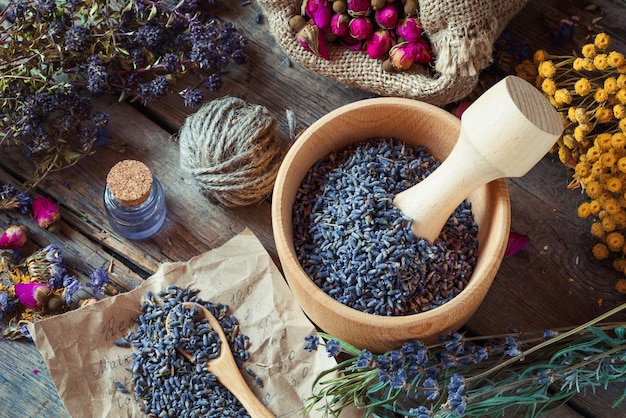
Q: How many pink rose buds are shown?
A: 13